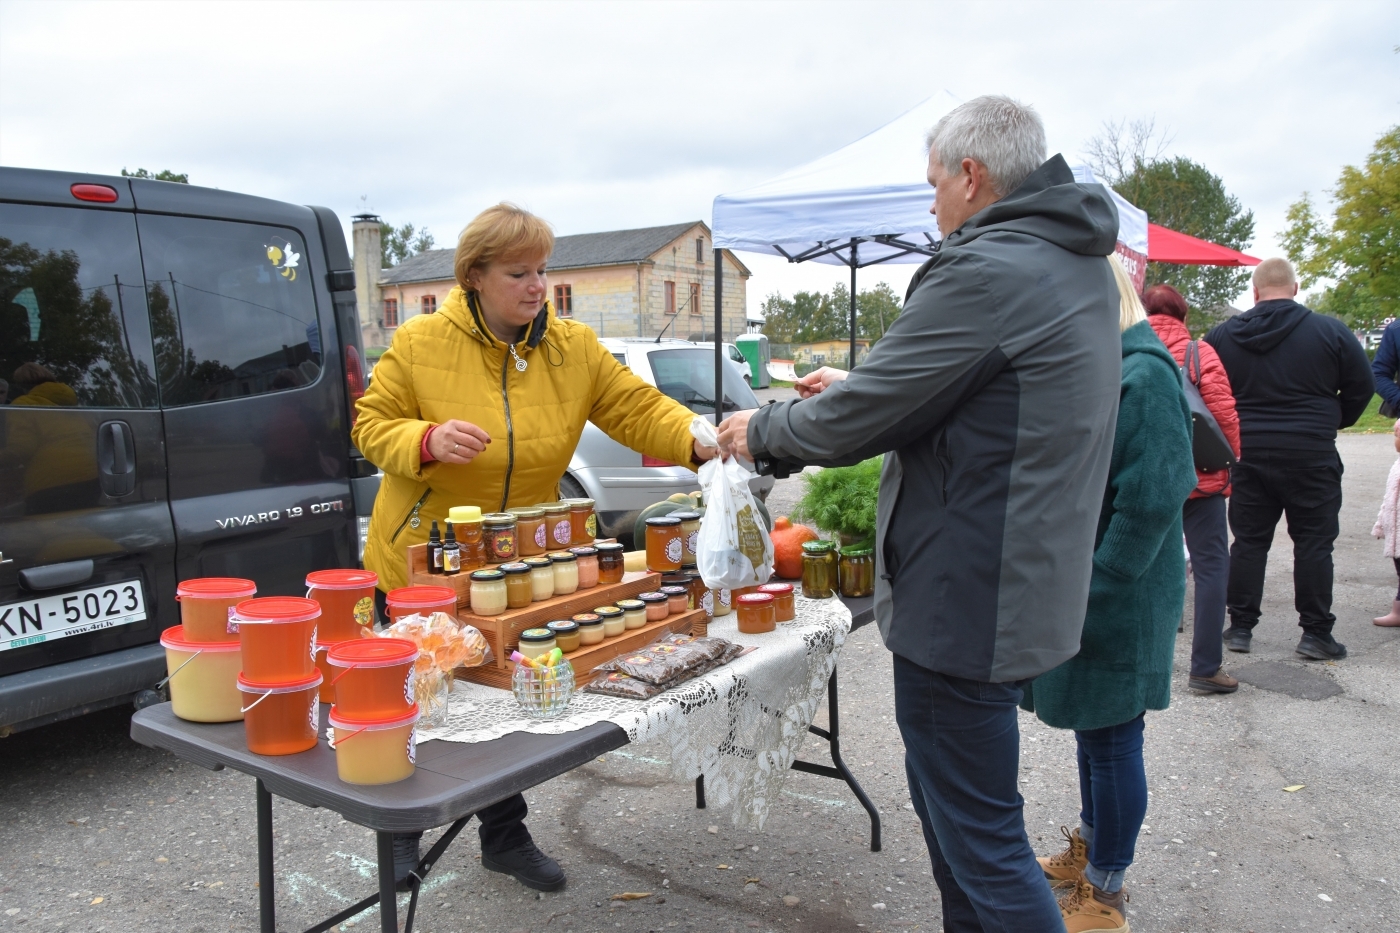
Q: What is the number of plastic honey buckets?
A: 9